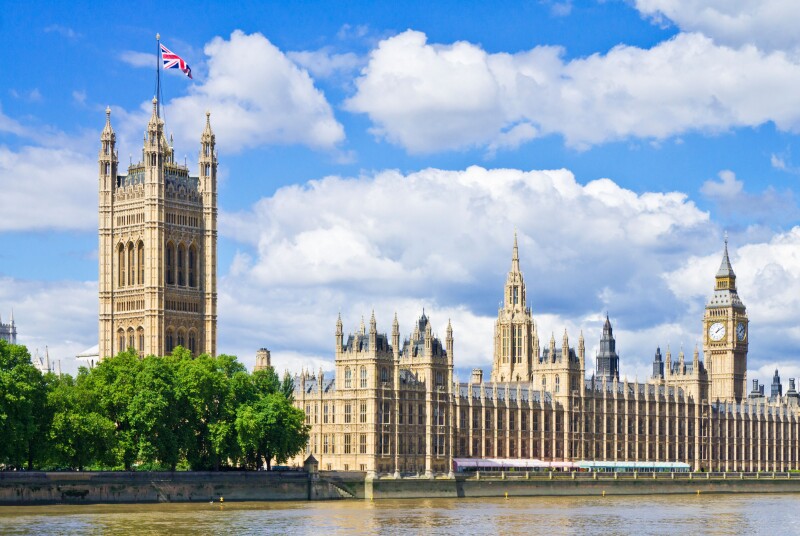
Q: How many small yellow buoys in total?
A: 5